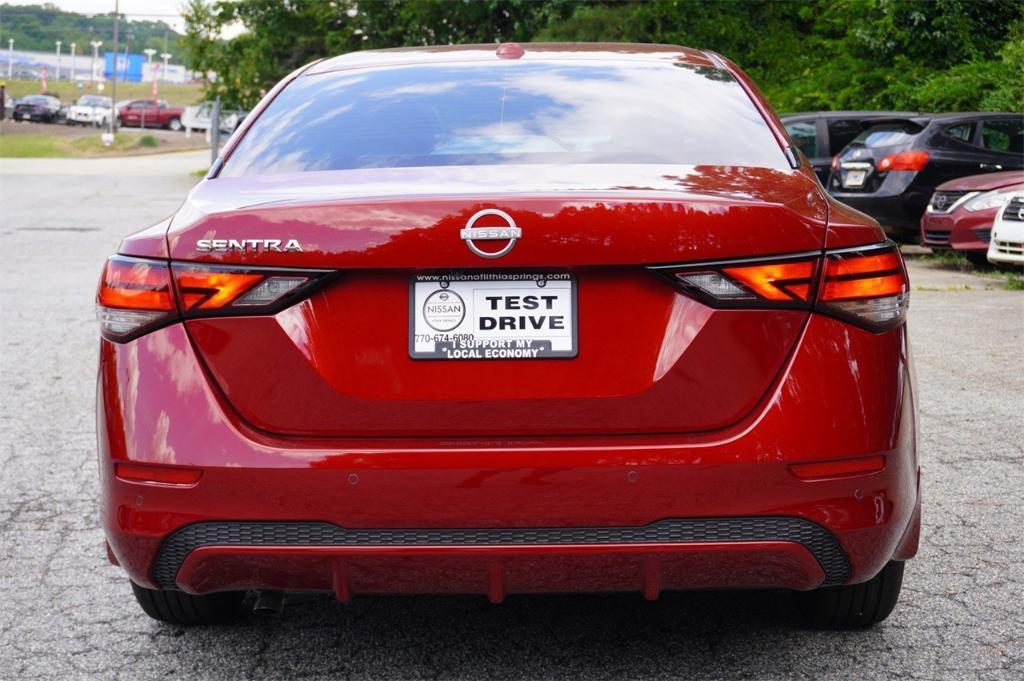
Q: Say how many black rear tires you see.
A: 2